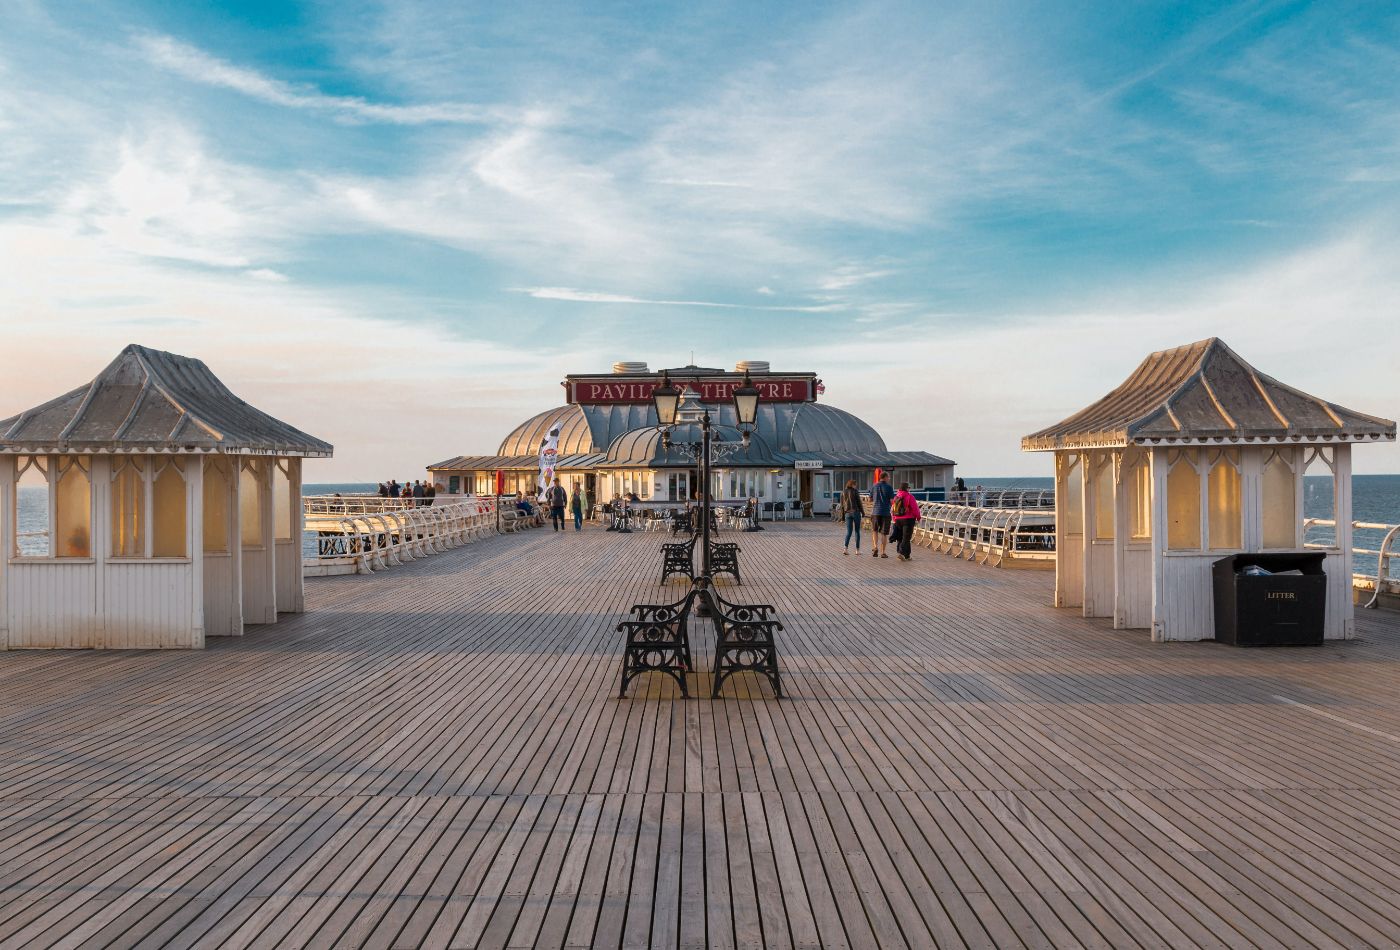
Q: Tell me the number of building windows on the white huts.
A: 14